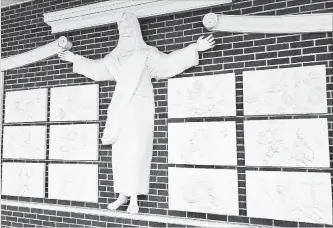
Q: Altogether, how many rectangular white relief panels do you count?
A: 12